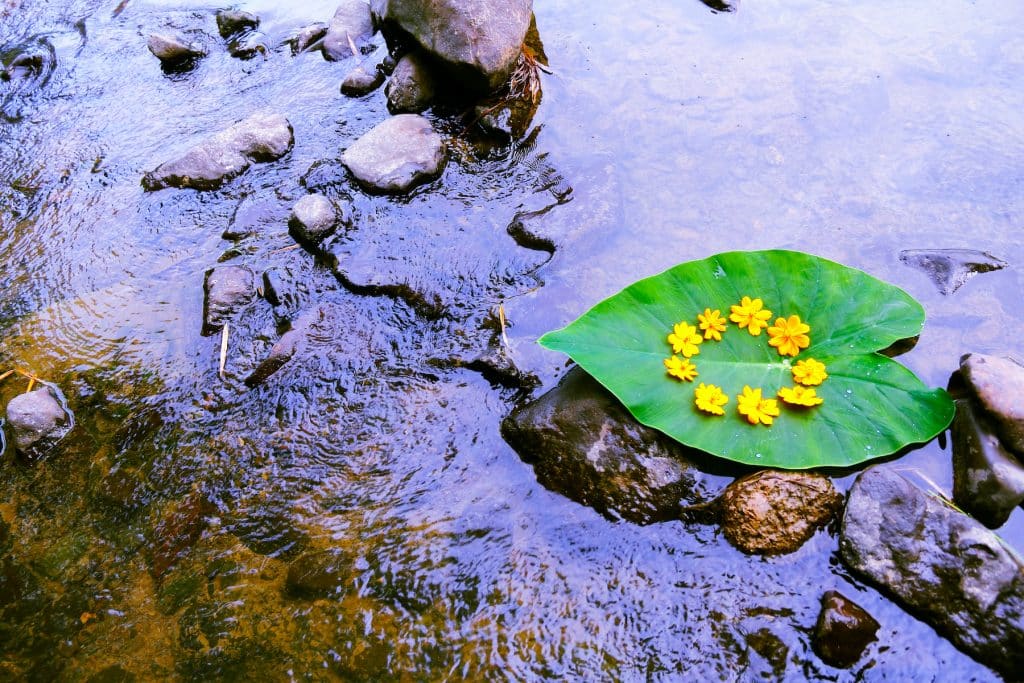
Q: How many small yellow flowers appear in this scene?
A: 9